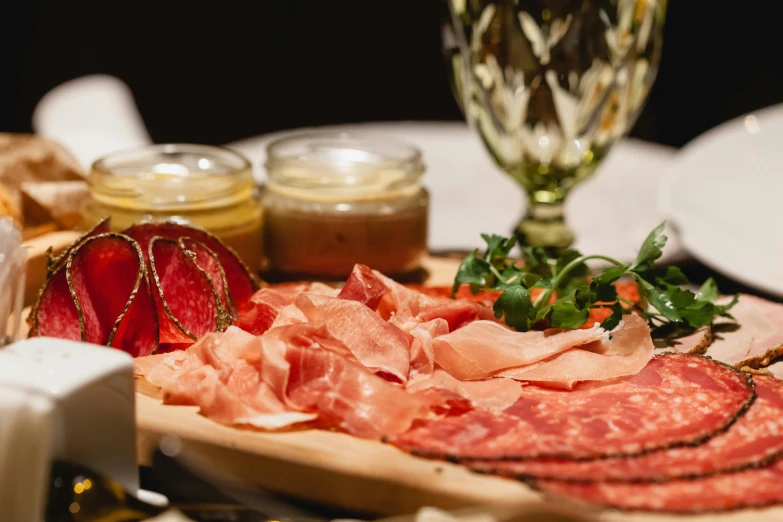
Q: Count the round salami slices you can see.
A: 3